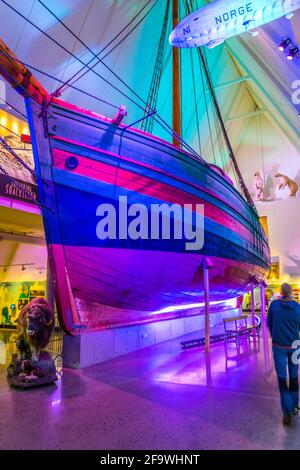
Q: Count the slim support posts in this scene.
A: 3